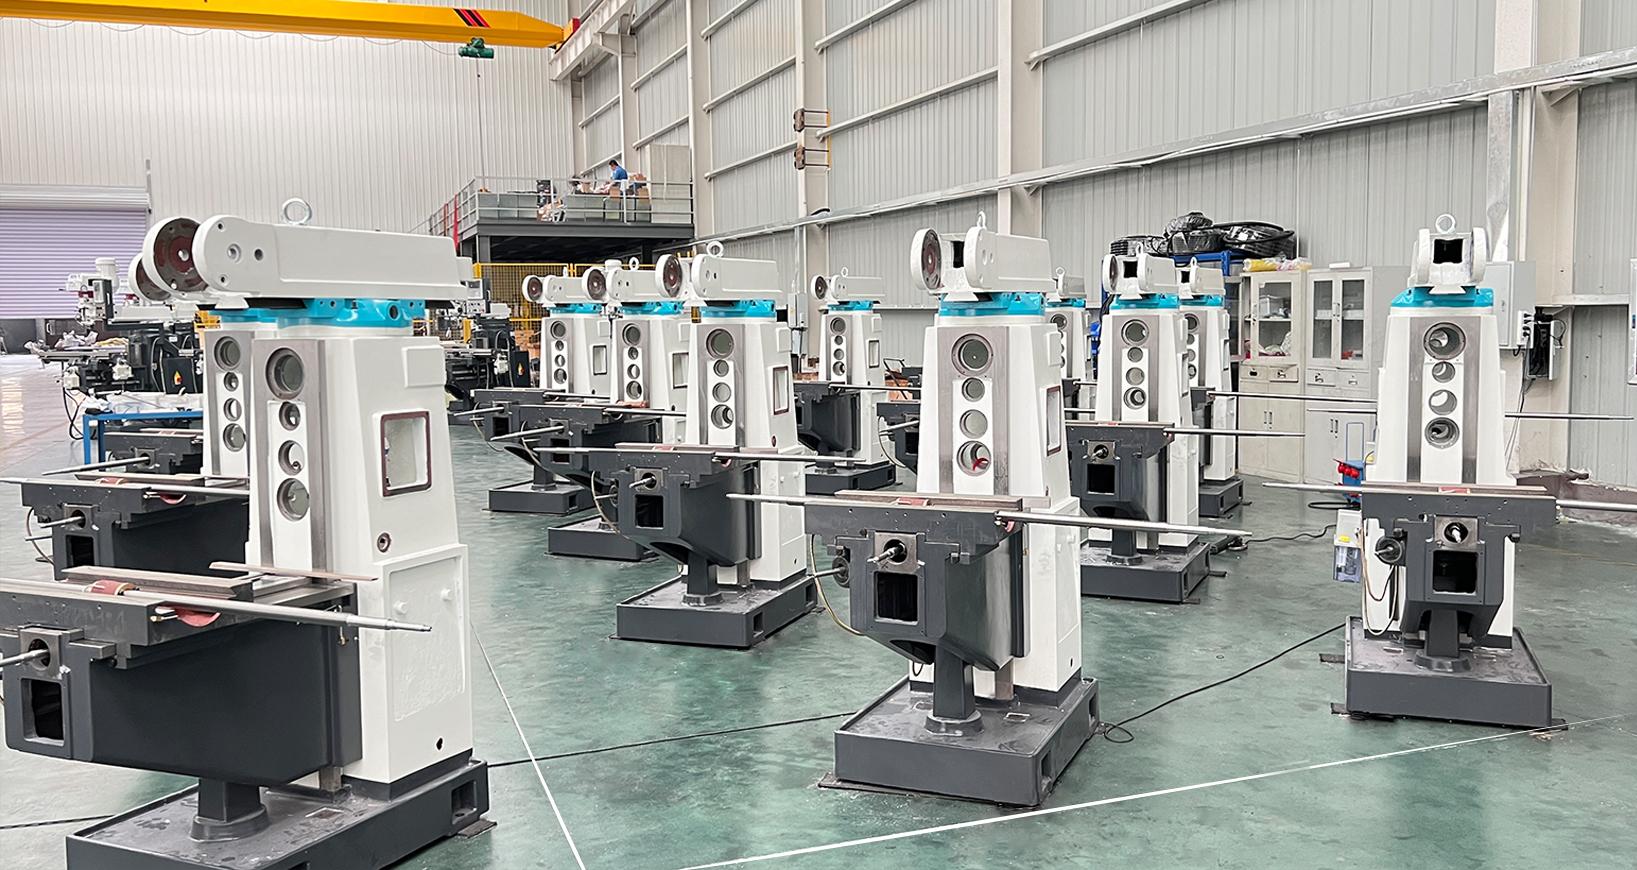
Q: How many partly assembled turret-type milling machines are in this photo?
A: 11